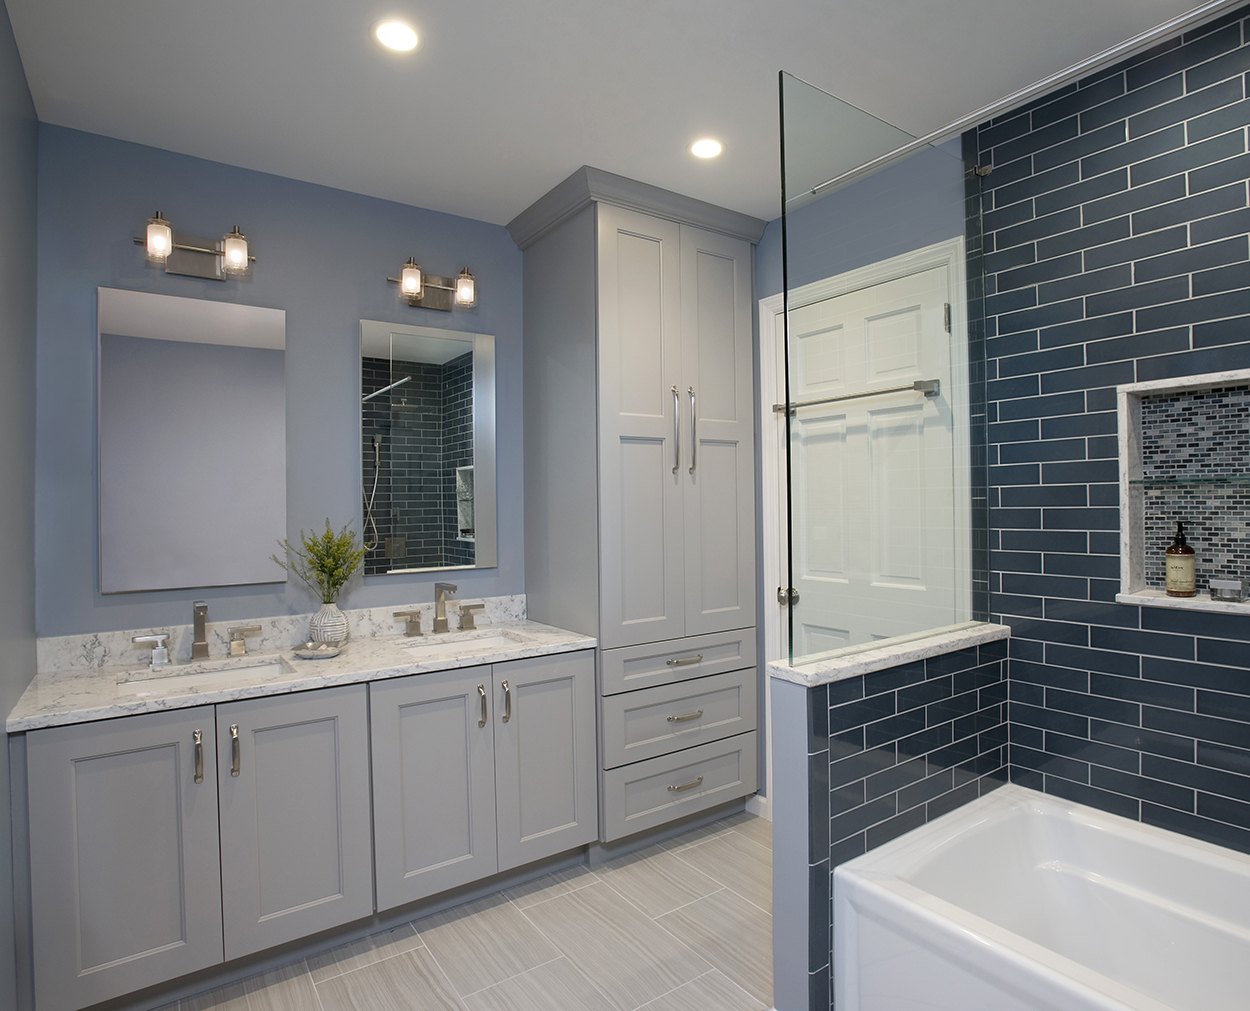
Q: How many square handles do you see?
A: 4